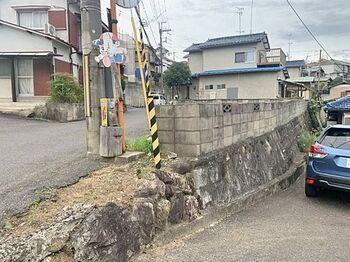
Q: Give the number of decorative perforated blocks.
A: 2